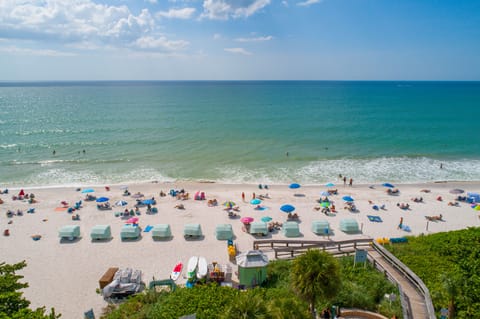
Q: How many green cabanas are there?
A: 10